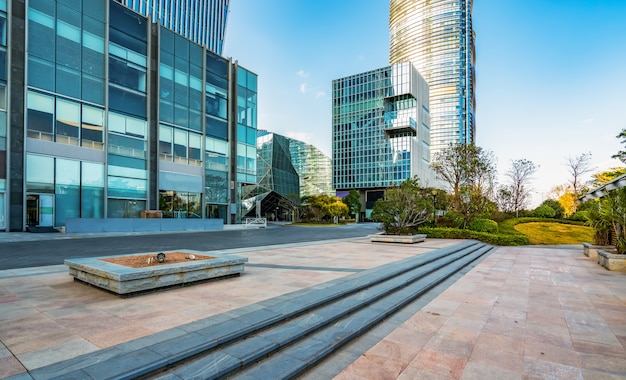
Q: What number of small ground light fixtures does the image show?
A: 2